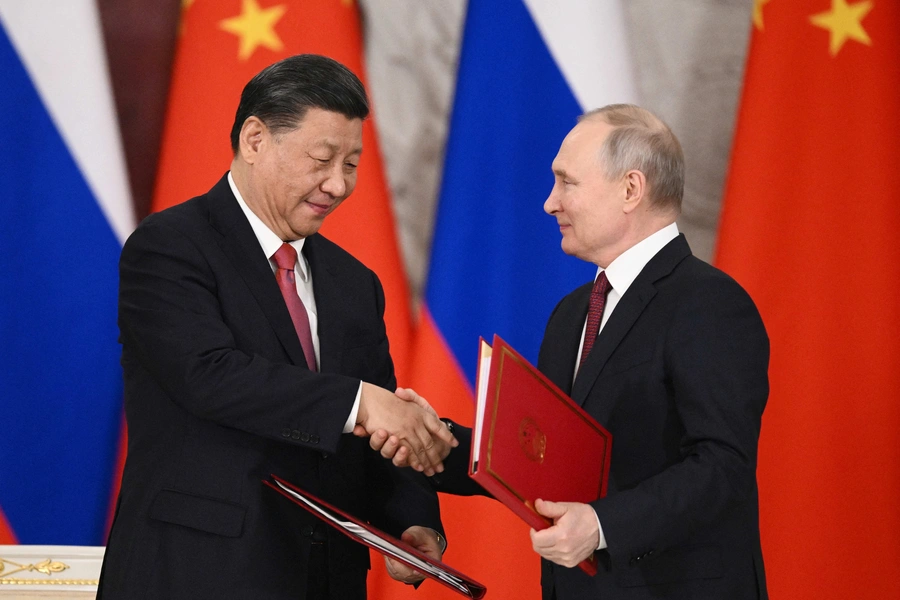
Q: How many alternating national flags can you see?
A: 4